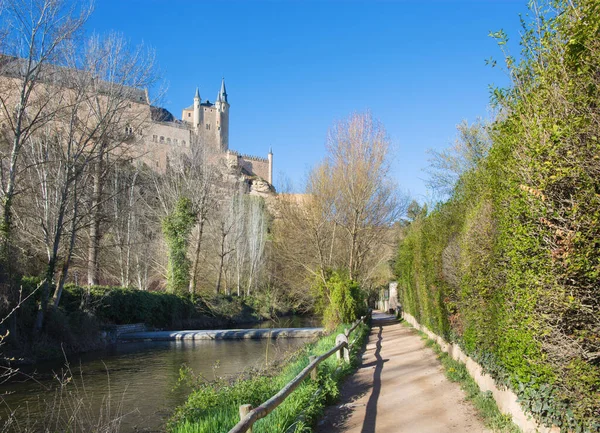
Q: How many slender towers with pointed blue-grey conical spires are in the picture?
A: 4